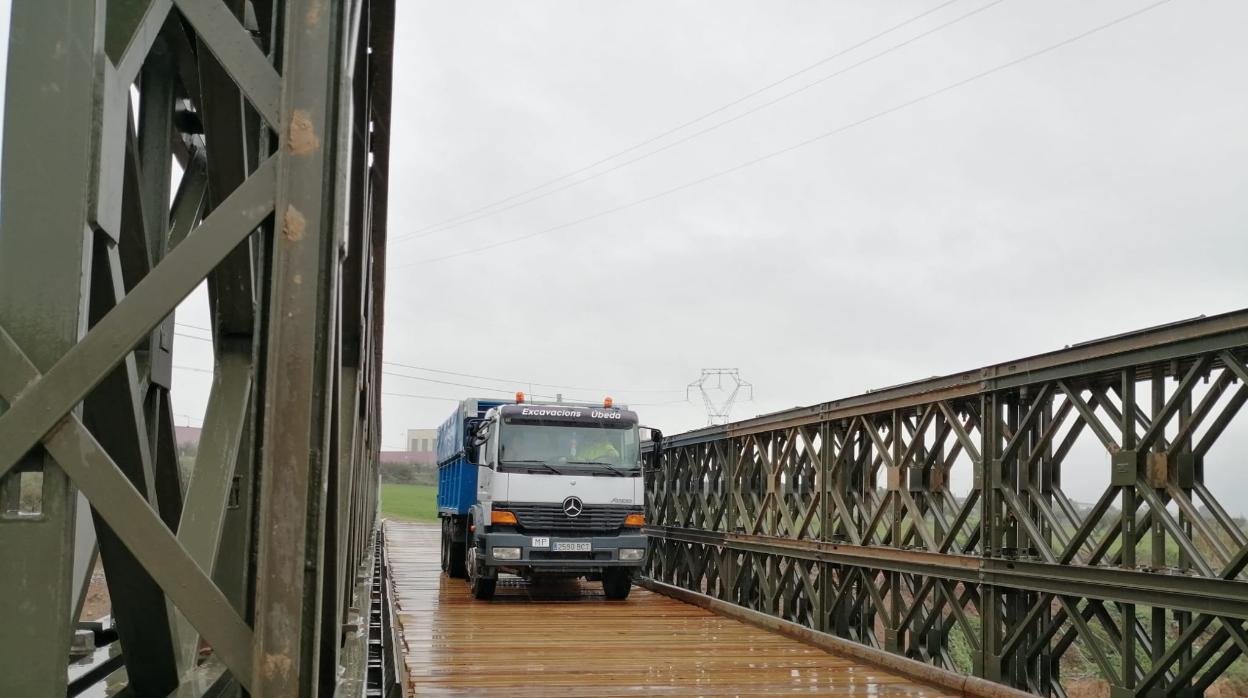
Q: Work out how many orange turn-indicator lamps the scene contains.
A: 2